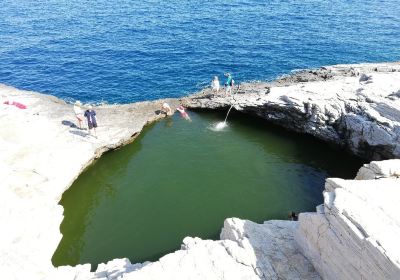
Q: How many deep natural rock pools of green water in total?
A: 1